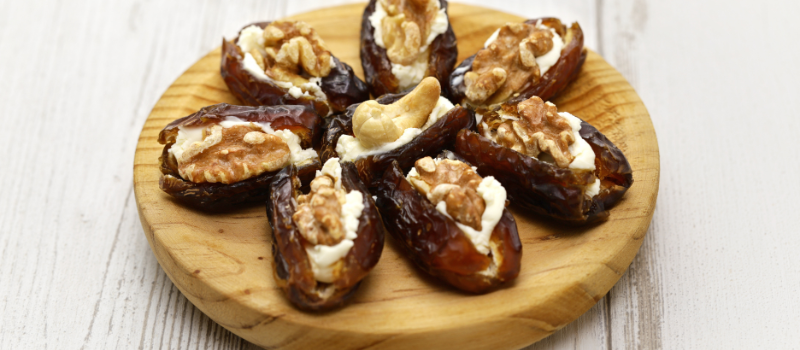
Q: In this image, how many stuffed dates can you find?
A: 8